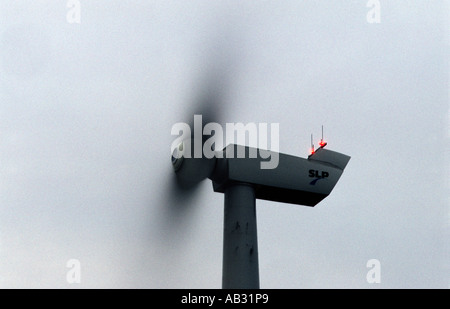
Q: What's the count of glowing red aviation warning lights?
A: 2